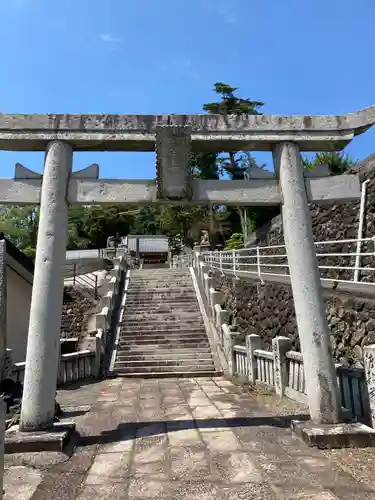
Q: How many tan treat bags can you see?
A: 0